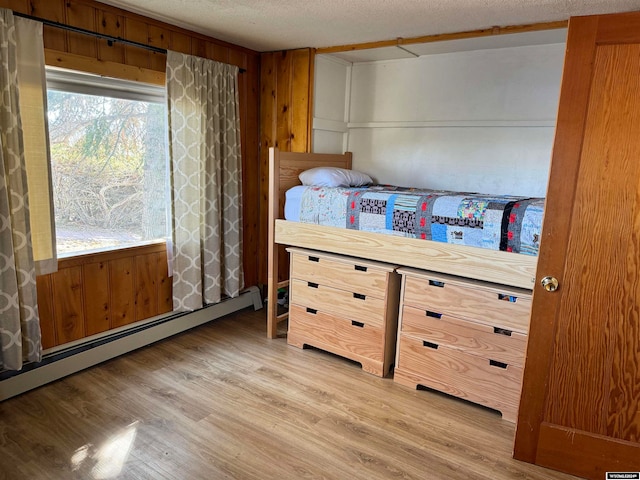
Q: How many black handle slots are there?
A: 12